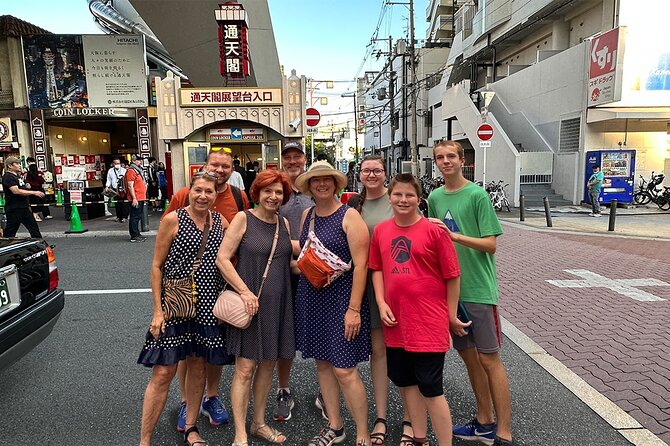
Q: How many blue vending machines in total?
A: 1